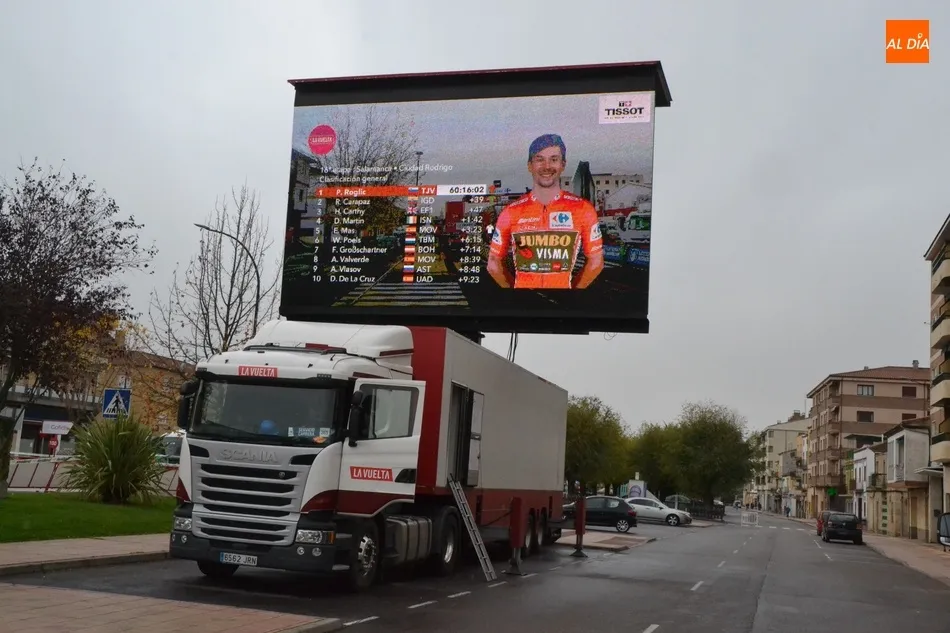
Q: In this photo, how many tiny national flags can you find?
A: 10